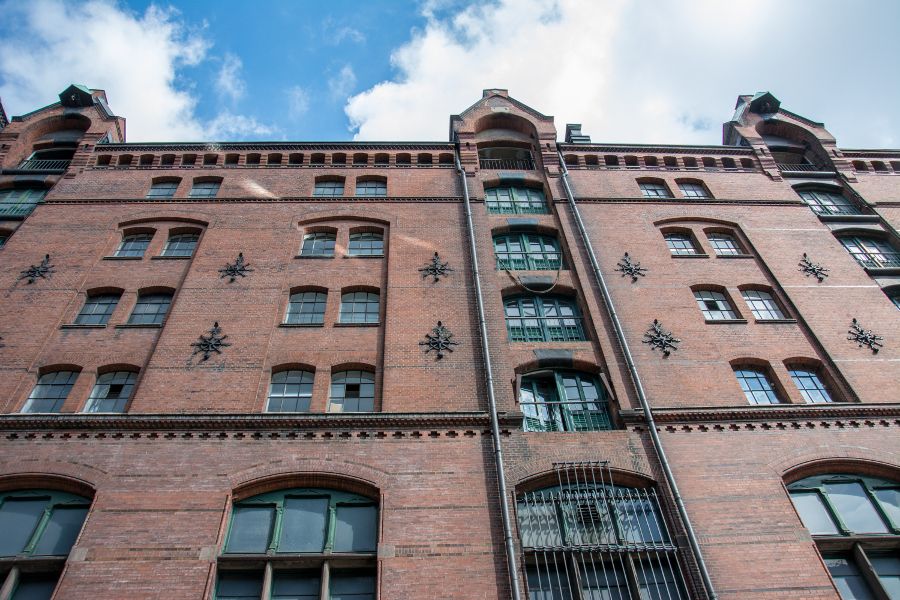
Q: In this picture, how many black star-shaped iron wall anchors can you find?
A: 9